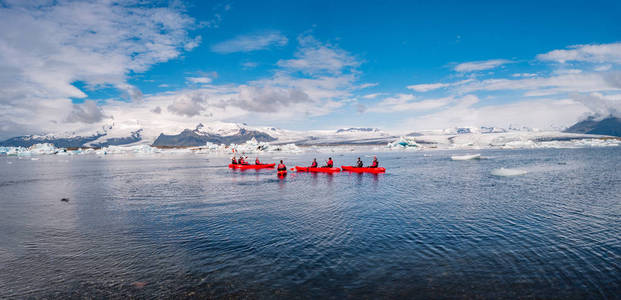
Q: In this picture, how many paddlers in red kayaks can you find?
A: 8